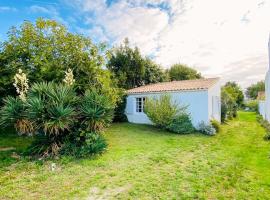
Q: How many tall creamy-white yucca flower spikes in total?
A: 2